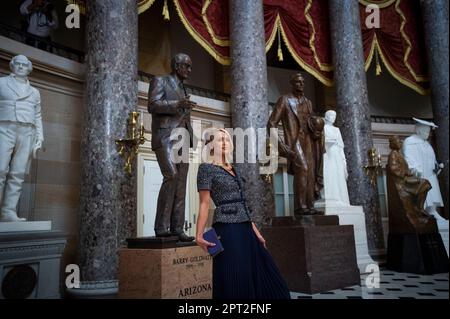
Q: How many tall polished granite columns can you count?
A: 4